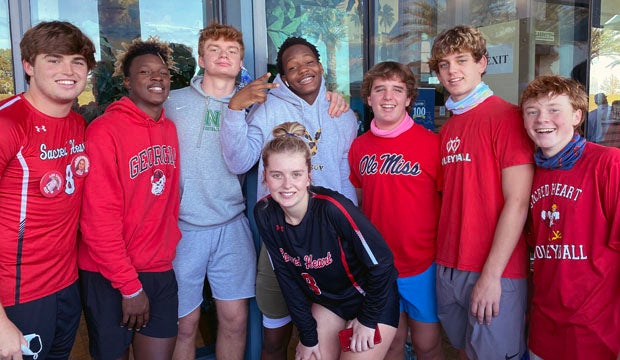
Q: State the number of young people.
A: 8